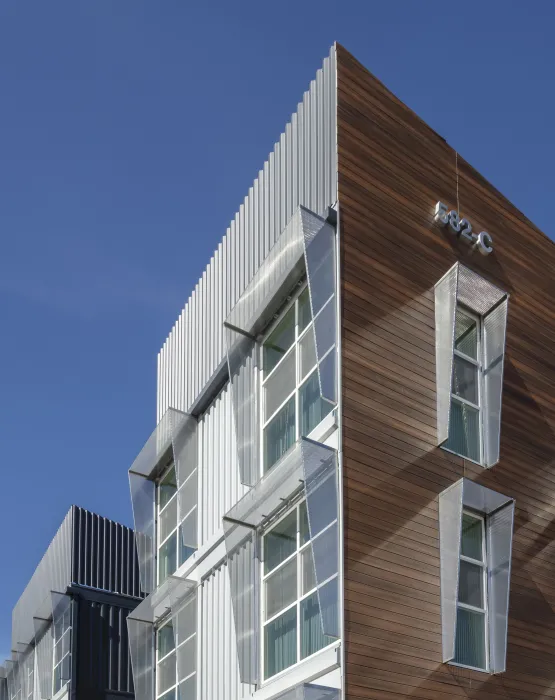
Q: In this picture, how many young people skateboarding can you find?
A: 0